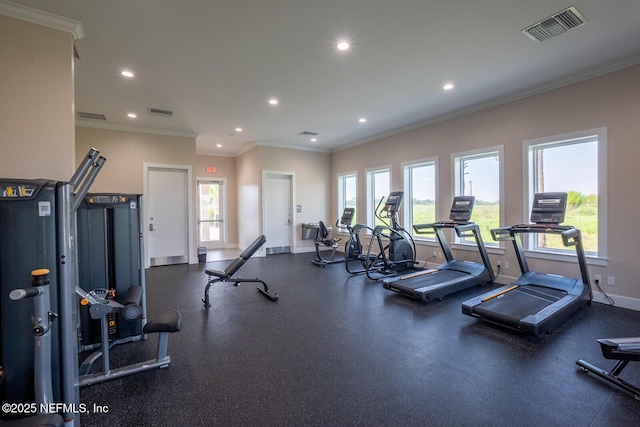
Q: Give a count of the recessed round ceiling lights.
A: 9